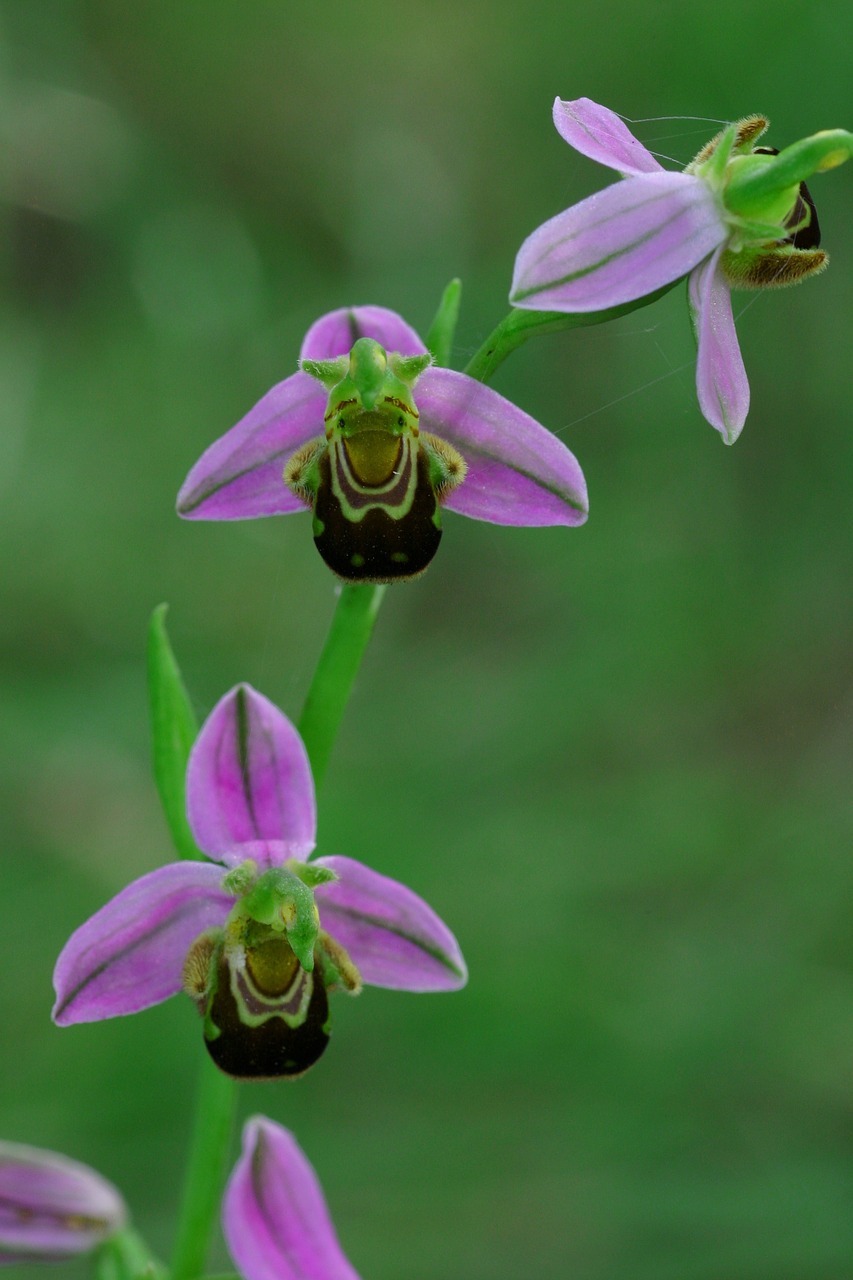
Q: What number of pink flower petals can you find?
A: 11